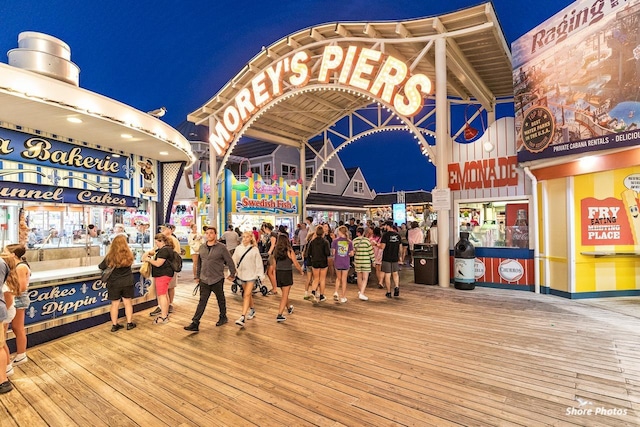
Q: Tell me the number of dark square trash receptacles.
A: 1